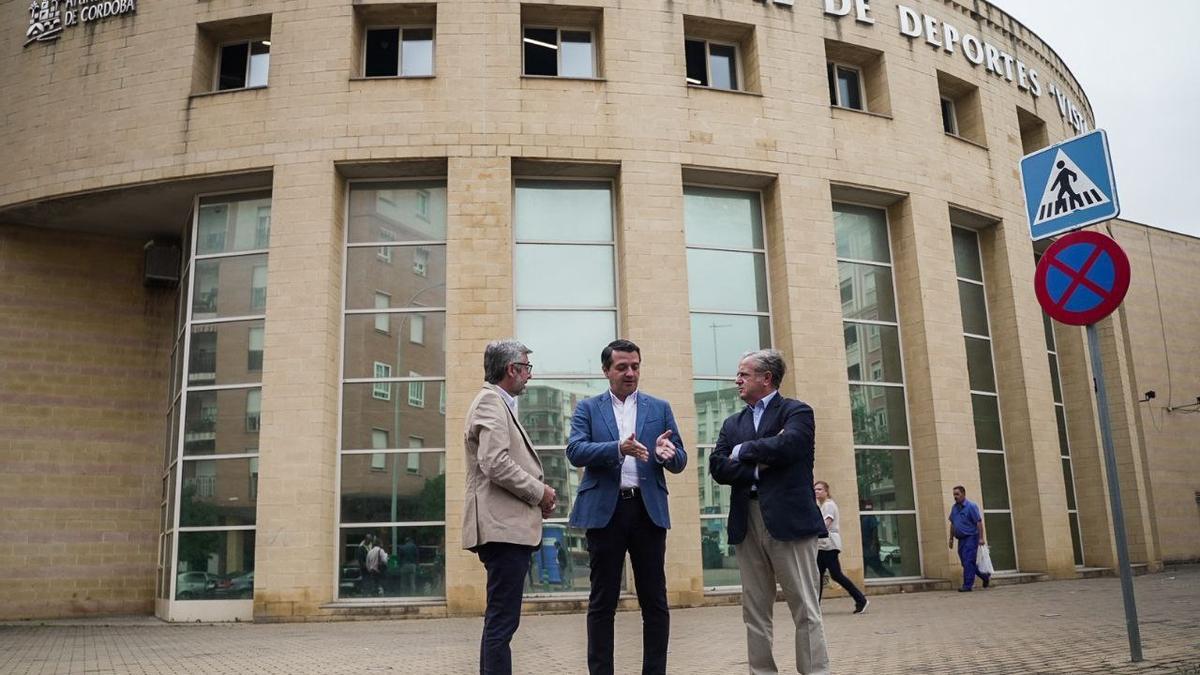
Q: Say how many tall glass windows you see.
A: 7